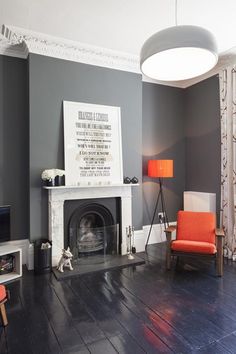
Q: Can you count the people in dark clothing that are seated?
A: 0